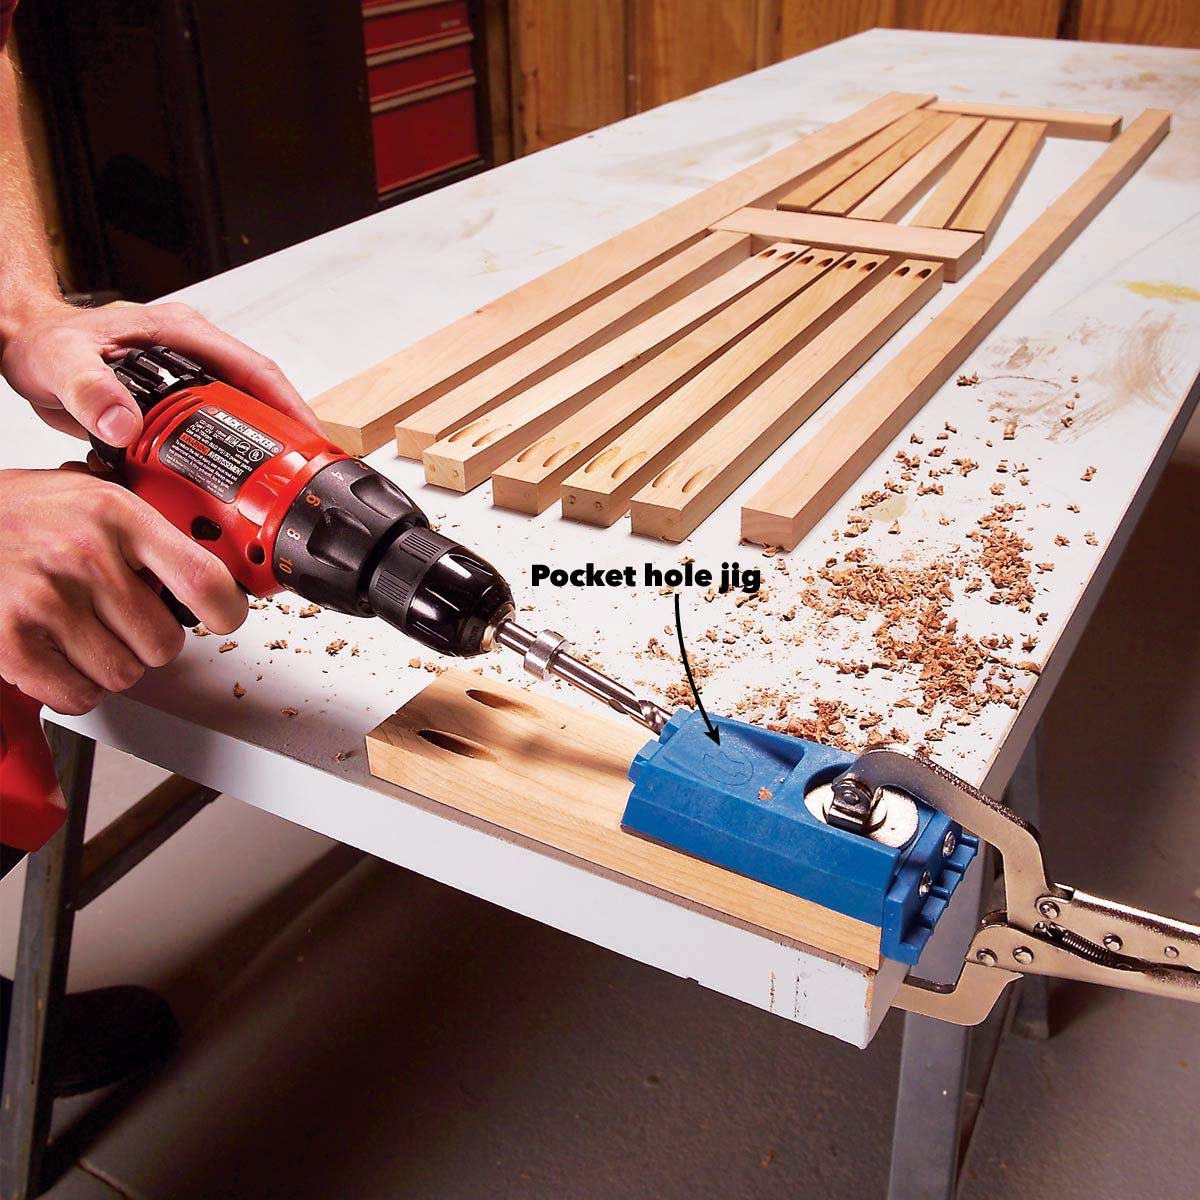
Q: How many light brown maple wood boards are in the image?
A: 15